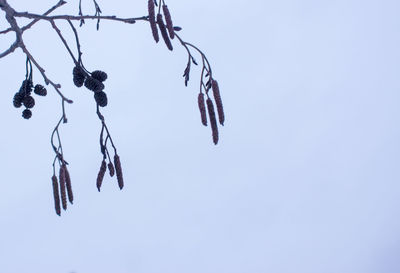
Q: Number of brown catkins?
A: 12